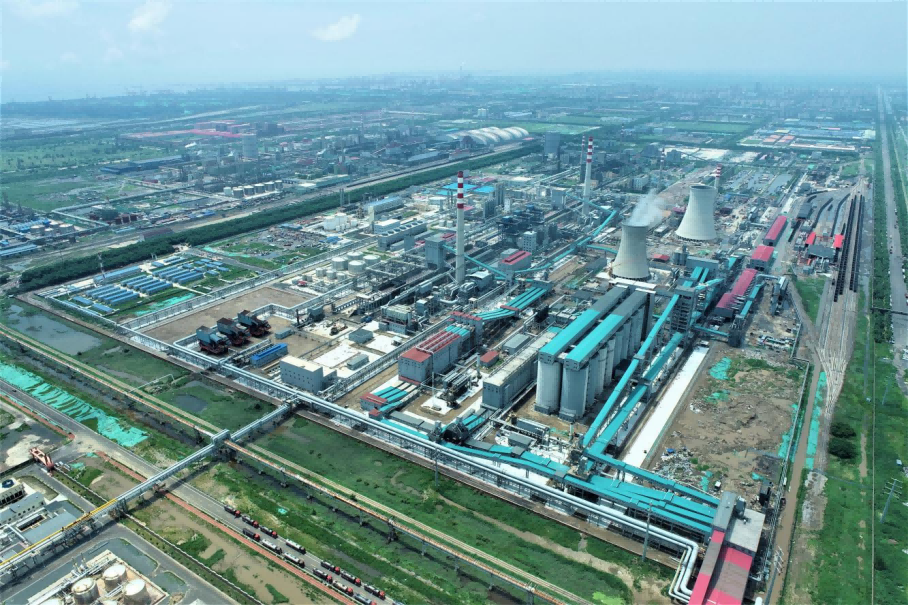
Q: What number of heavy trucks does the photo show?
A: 14